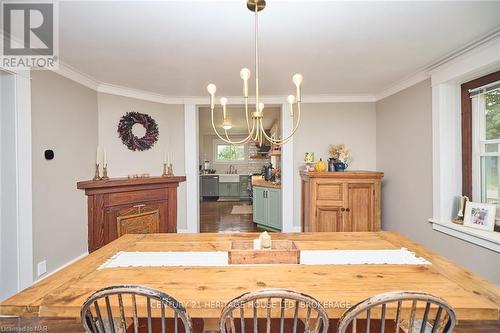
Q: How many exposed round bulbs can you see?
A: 6